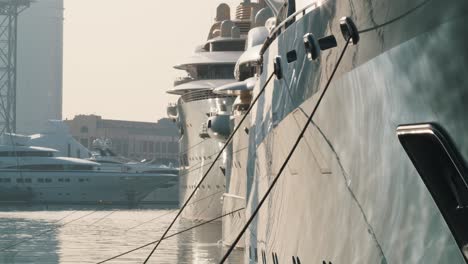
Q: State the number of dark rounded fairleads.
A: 3